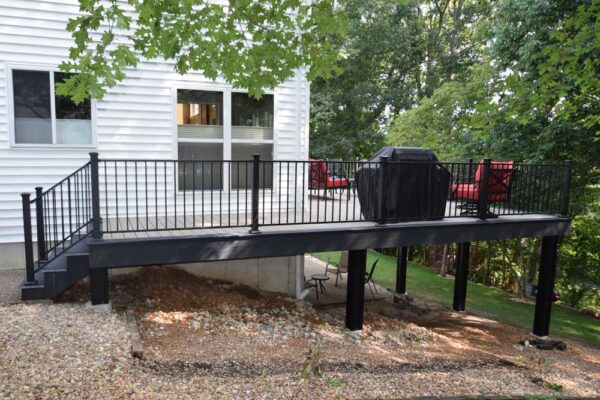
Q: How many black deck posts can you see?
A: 5